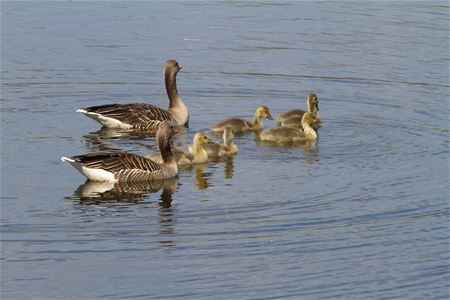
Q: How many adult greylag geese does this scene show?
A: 2